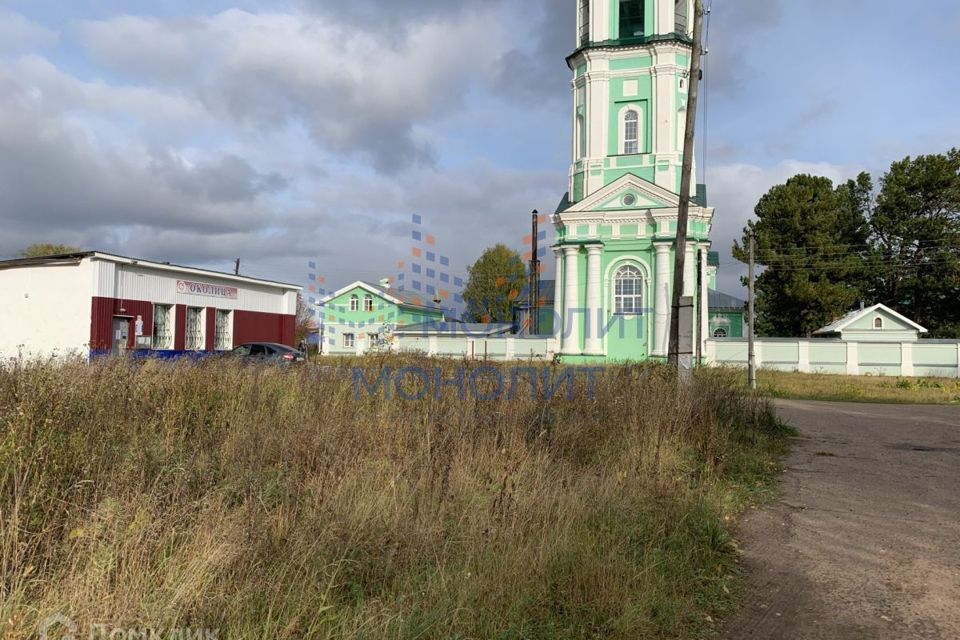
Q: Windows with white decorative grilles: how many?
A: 3